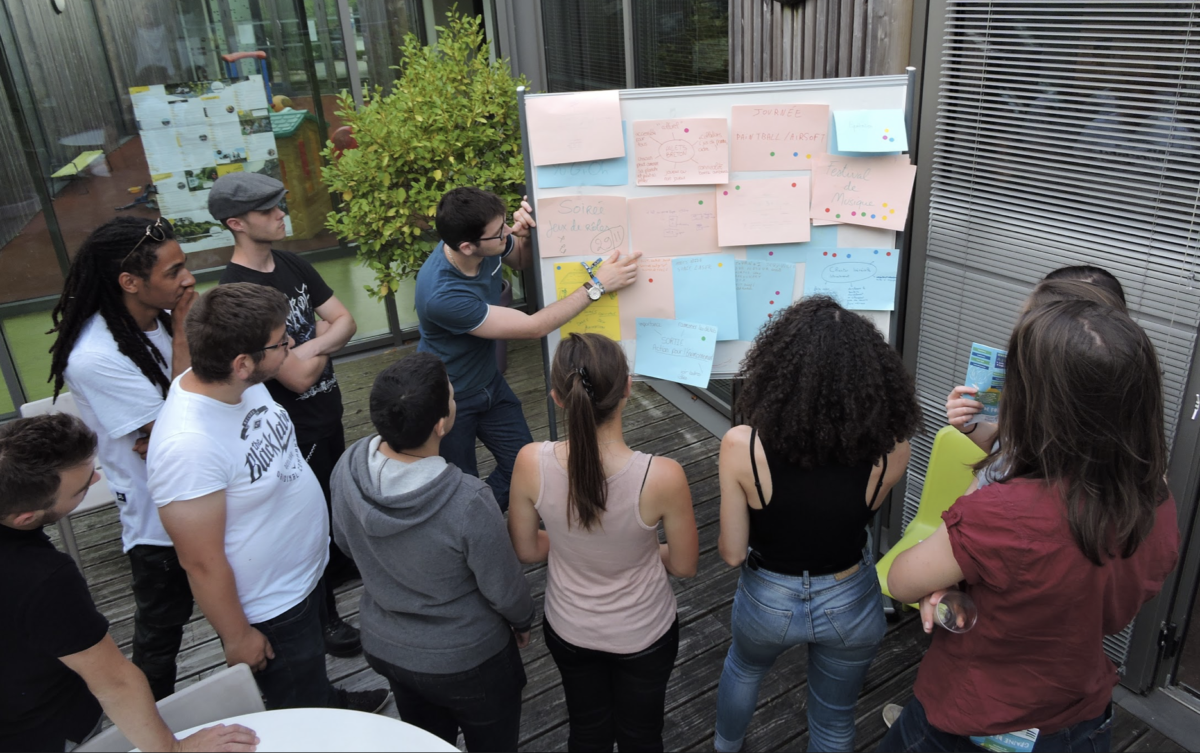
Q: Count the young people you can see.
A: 11